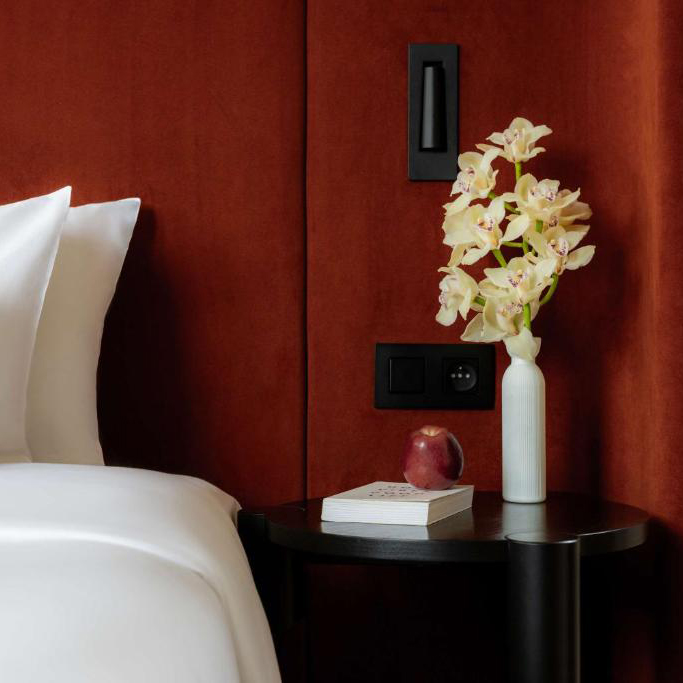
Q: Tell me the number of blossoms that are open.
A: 9